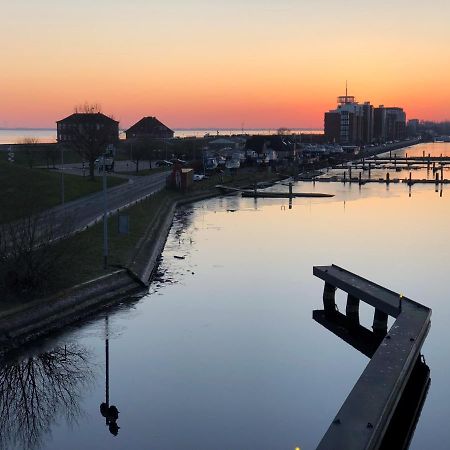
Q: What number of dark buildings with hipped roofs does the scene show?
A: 2